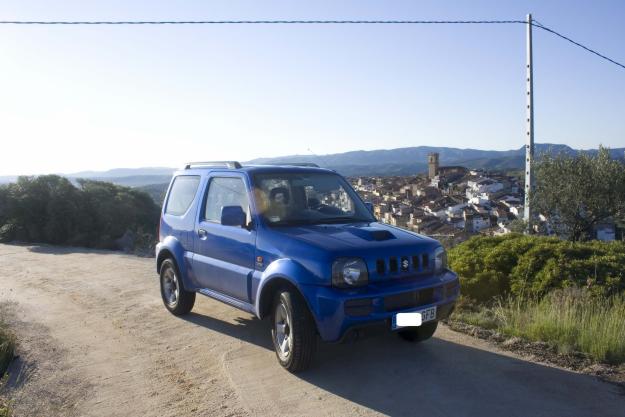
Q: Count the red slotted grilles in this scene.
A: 0